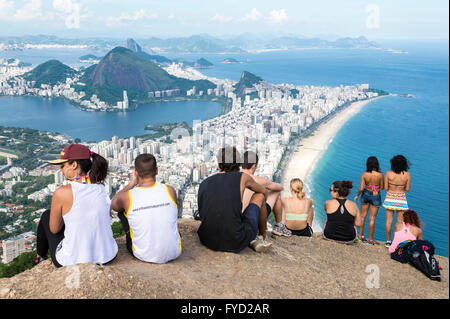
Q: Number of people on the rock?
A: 9